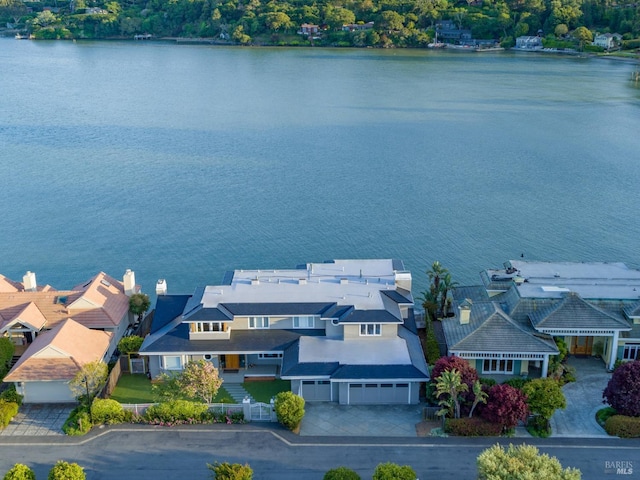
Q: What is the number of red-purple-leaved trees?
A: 3